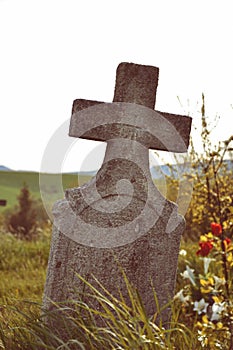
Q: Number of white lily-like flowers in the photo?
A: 6